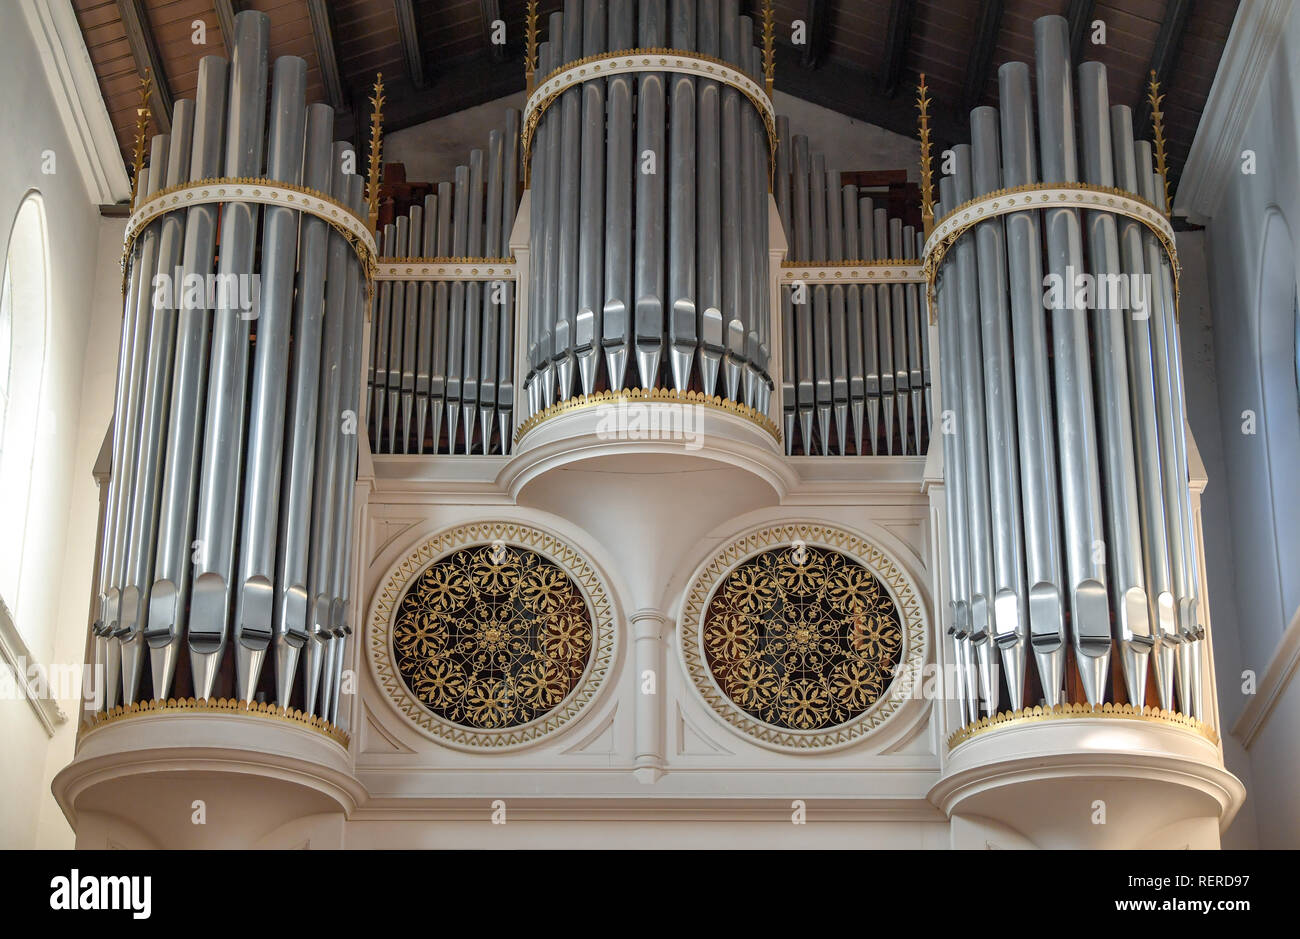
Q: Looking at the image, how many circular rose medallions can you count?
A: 2